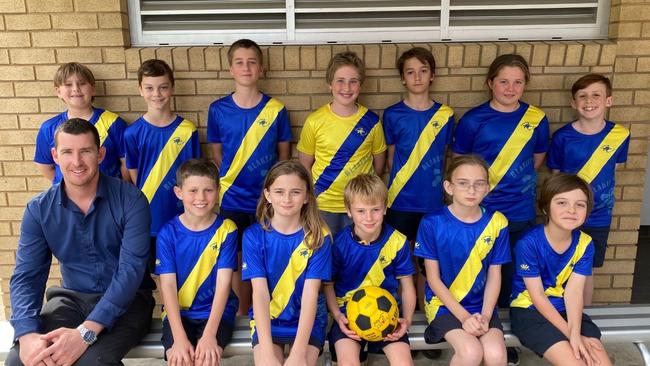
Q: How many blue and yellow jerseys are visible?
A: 12